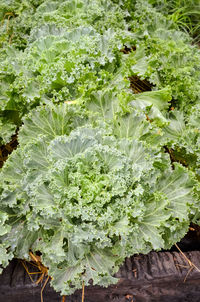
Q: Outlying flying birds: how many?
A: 0